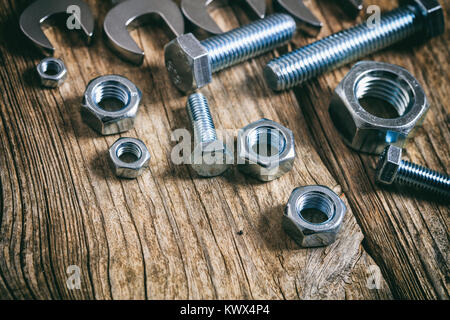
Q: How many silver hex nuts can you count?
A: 6